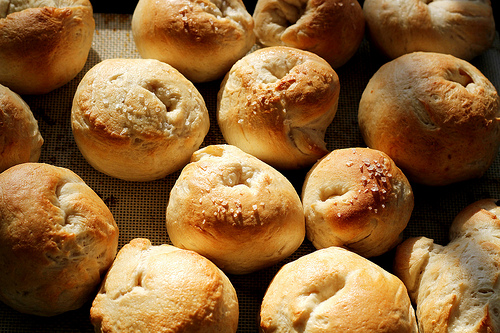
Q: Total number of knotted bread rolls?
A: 14